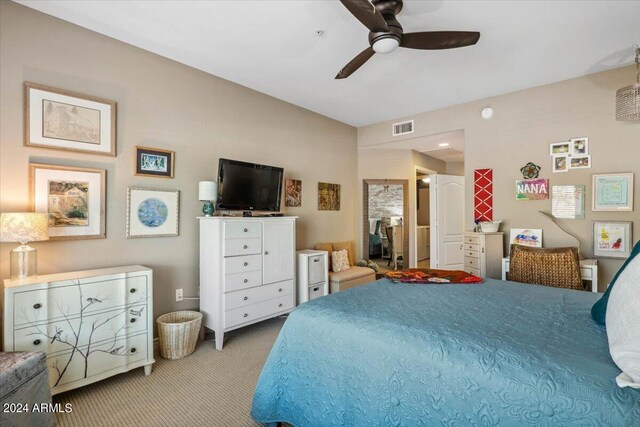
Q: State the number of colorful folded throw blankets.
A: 1